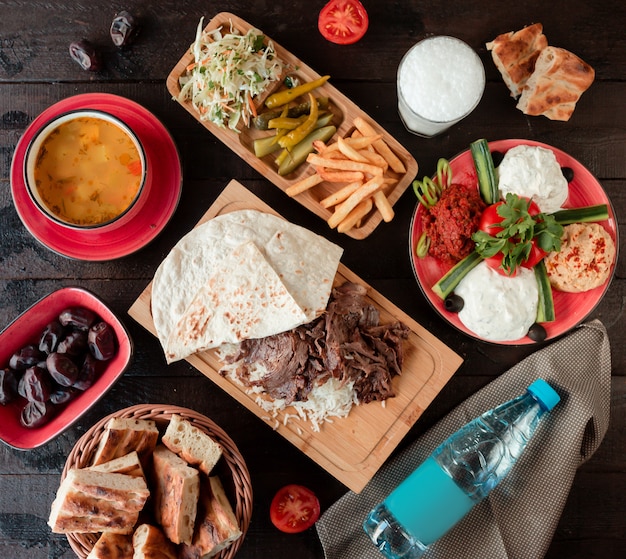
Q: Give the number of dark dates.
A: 13